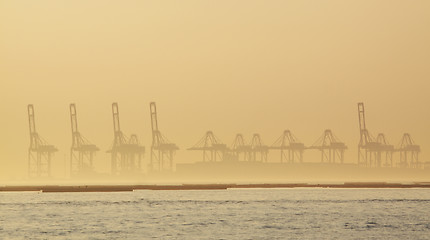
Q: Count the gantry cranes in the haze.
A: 13